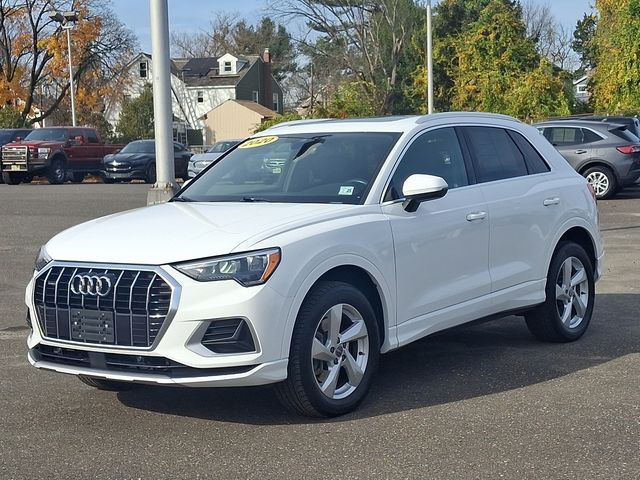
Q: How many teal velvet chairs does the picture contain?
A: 0